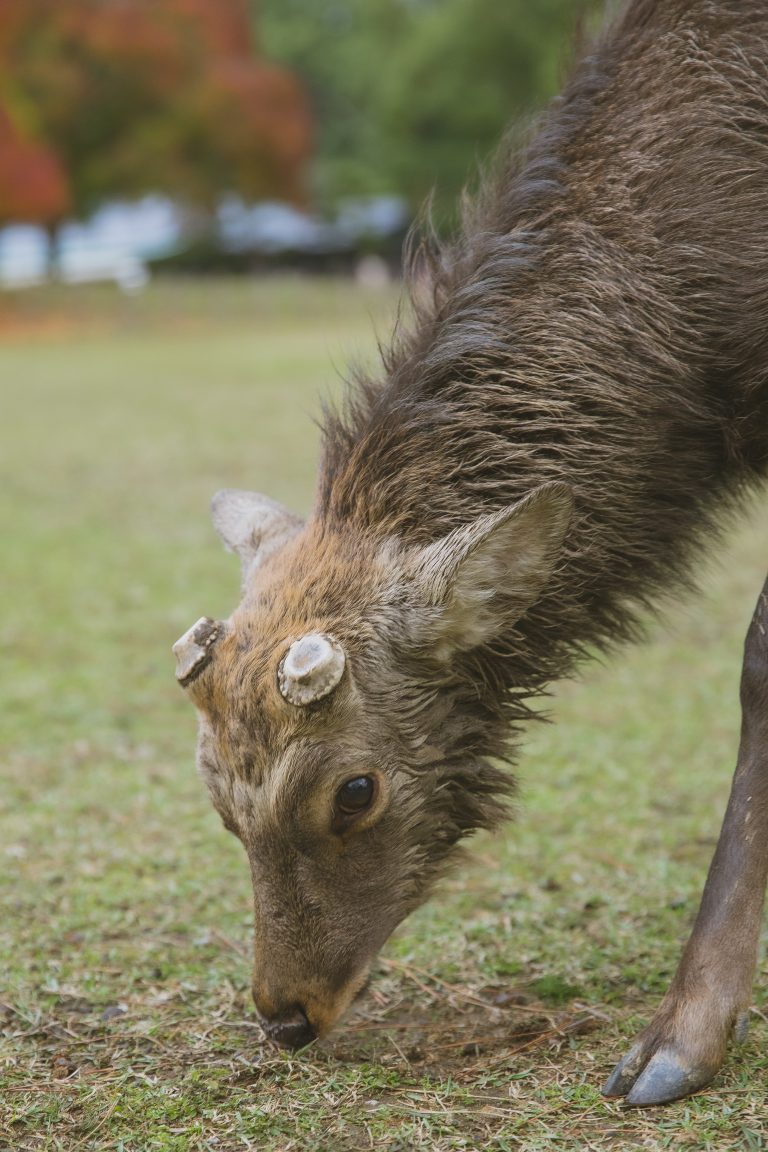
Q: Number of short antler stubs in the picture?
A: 2